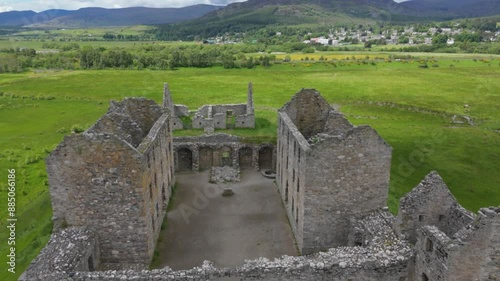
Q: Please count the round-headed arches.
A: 5